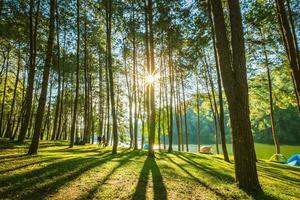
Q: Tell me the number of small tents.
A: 3